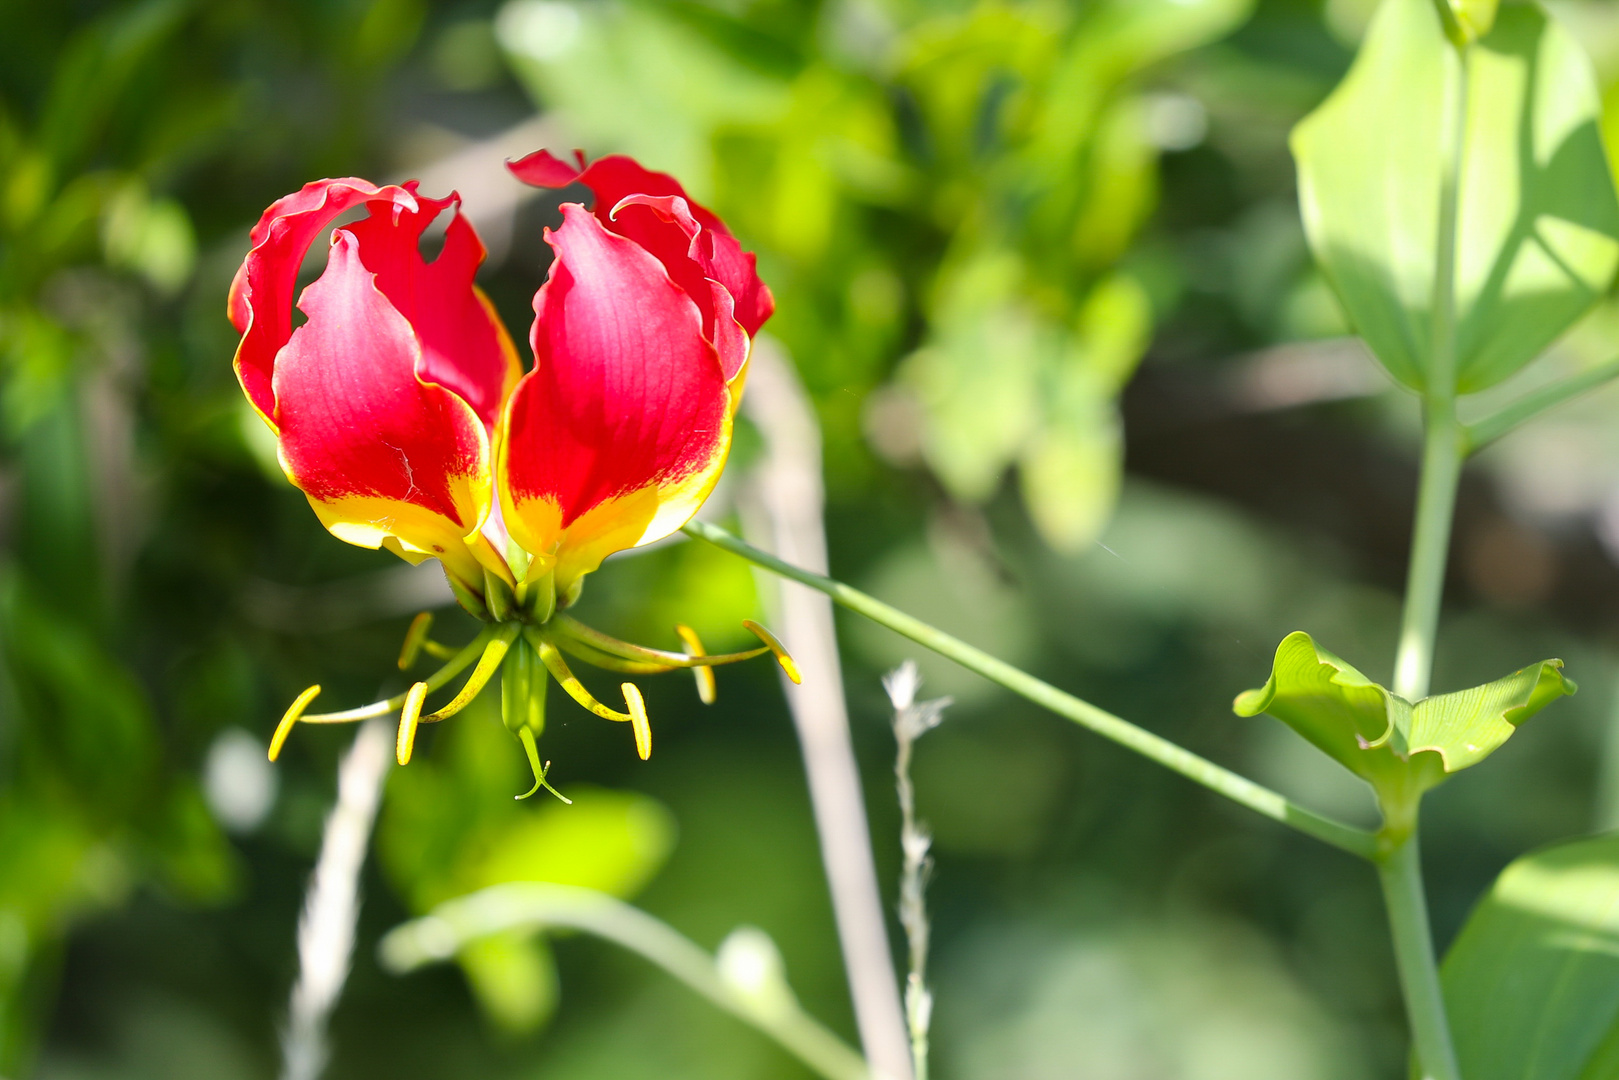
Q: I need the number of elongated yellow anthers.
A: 6